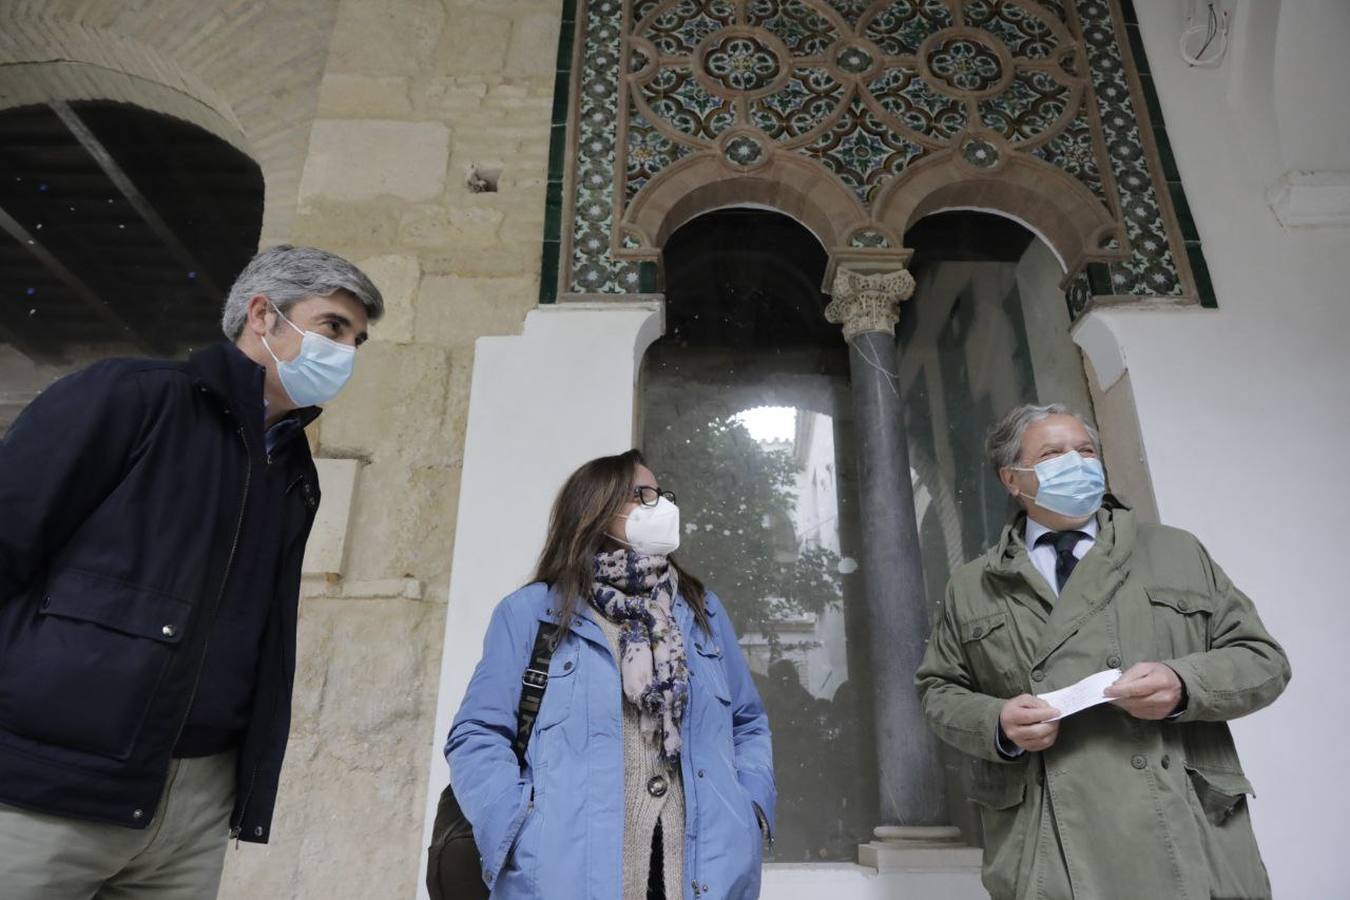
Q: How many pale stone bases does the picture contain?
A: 1